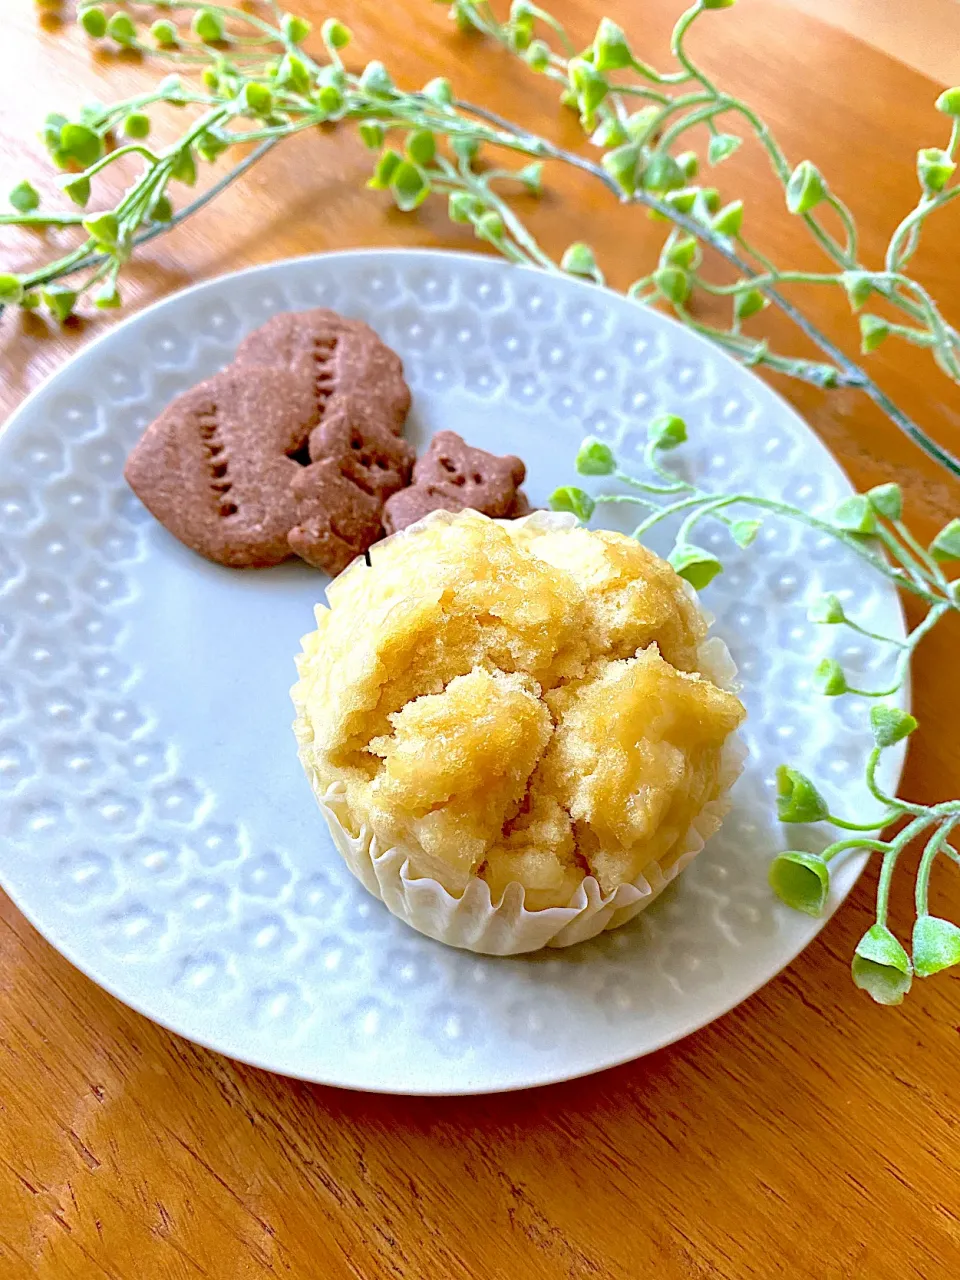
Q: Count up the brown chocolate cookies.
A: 4